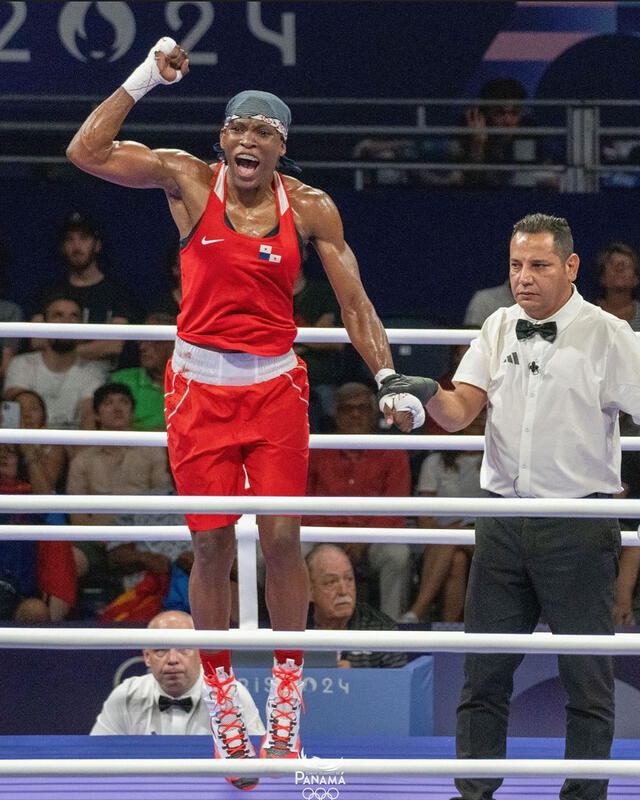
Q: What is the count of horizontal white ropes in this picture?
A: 6